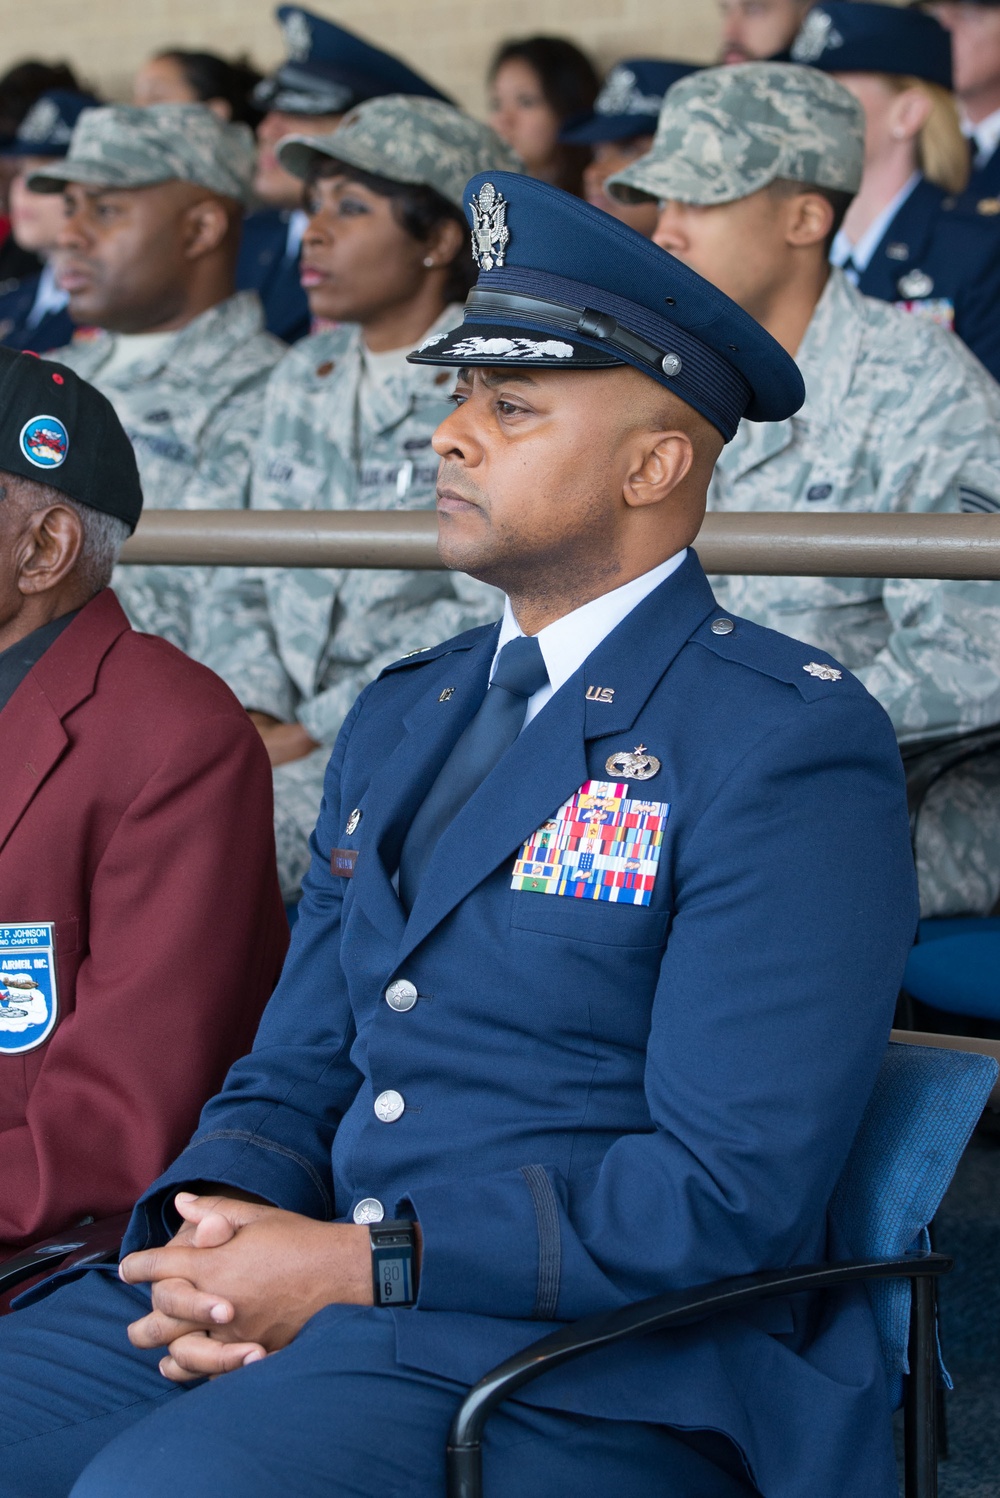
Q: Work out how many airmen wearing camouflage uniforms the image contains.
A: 3